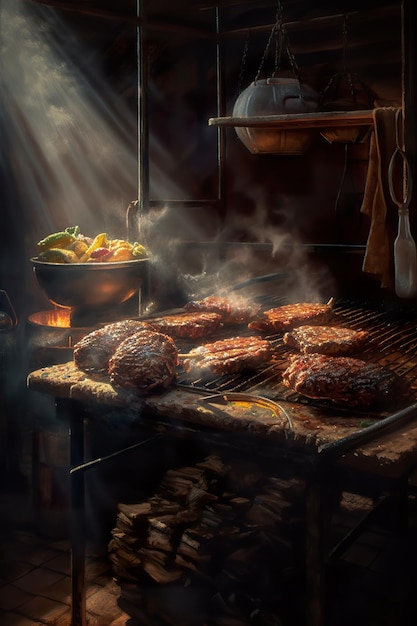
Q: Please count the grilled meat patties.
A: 8